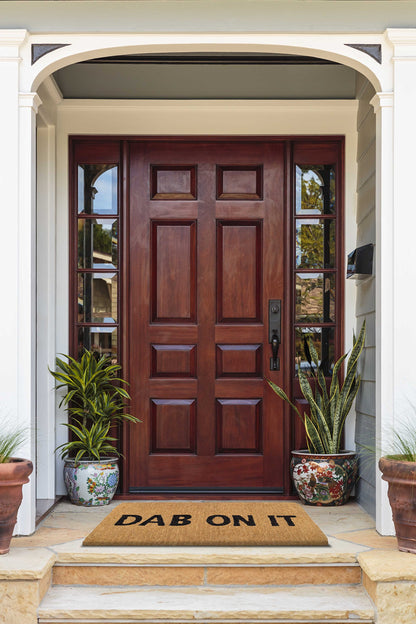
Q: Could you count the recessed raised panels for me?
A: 8